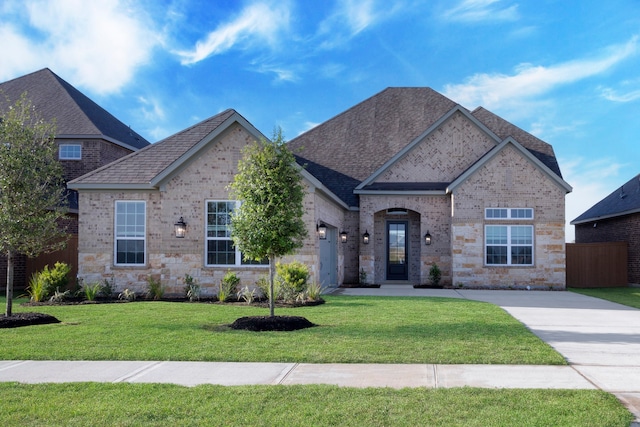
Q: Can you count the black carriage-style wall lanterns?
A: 5